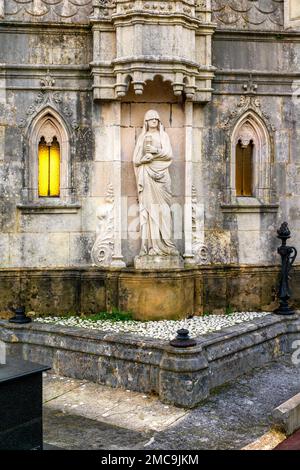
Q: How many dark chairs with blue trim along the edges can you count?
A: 0